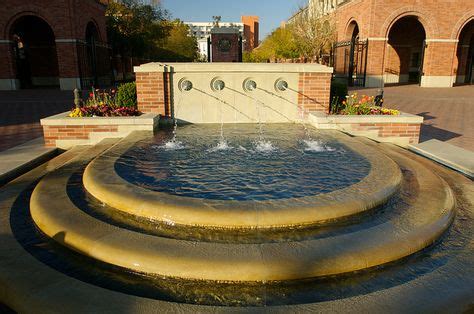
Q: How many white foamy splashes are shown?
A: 4